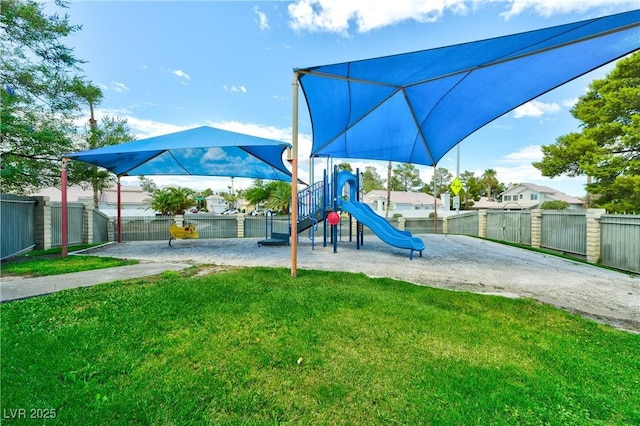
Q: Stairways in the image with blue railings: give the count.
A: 1